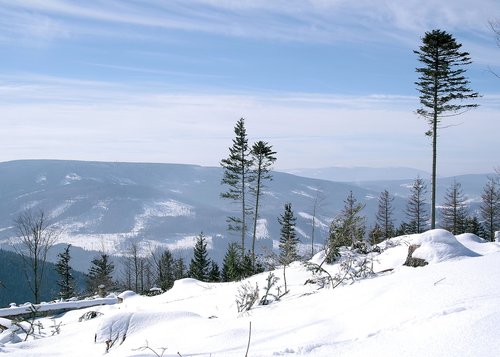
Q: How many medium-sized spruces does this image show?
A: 2